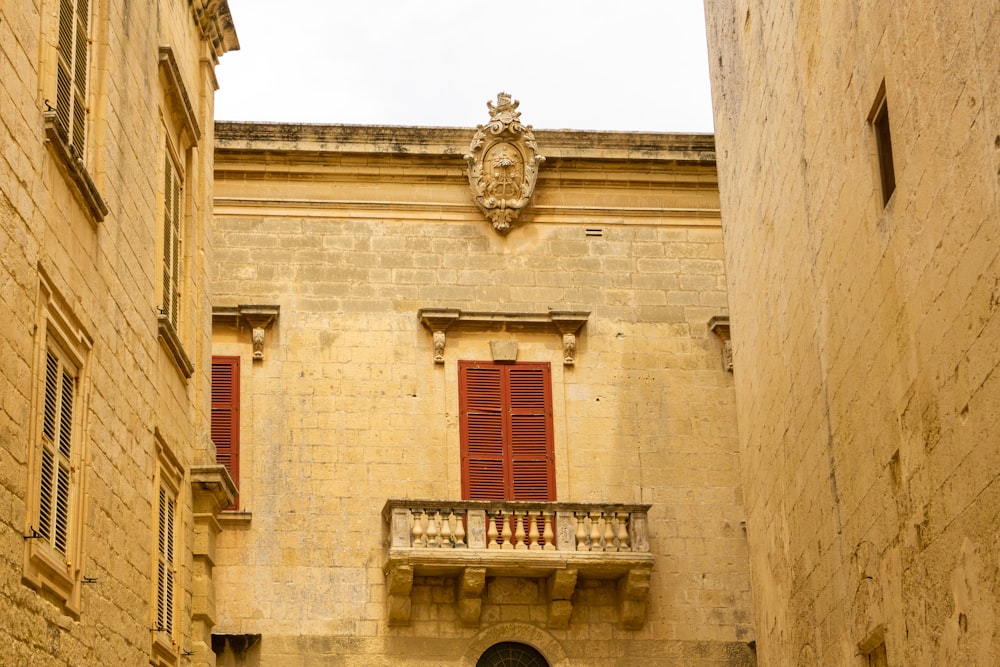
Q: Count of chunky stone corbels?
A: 4